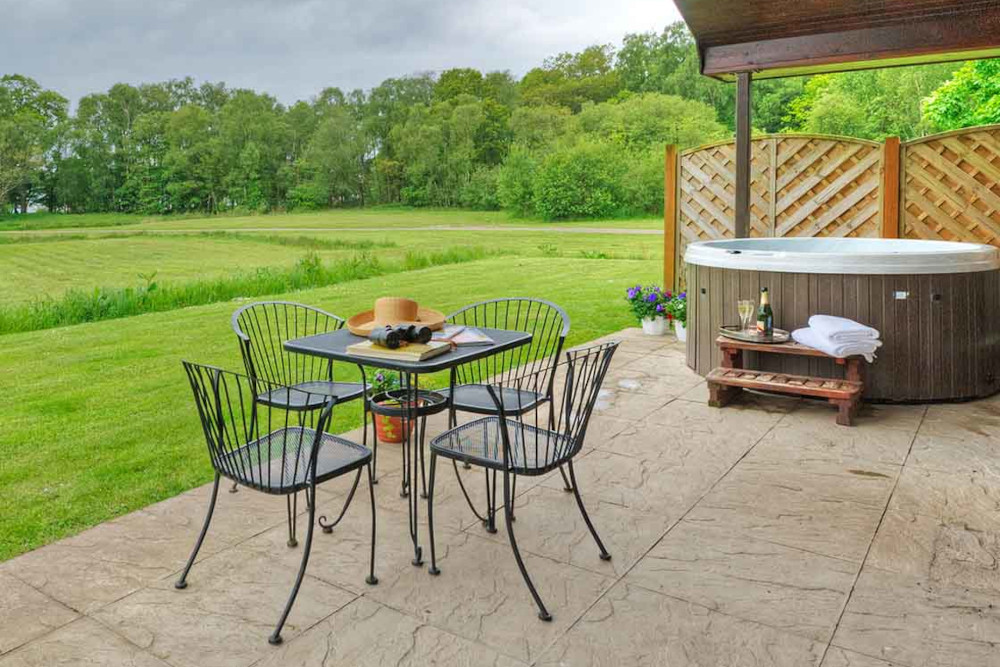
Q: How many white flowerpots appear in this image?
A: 2